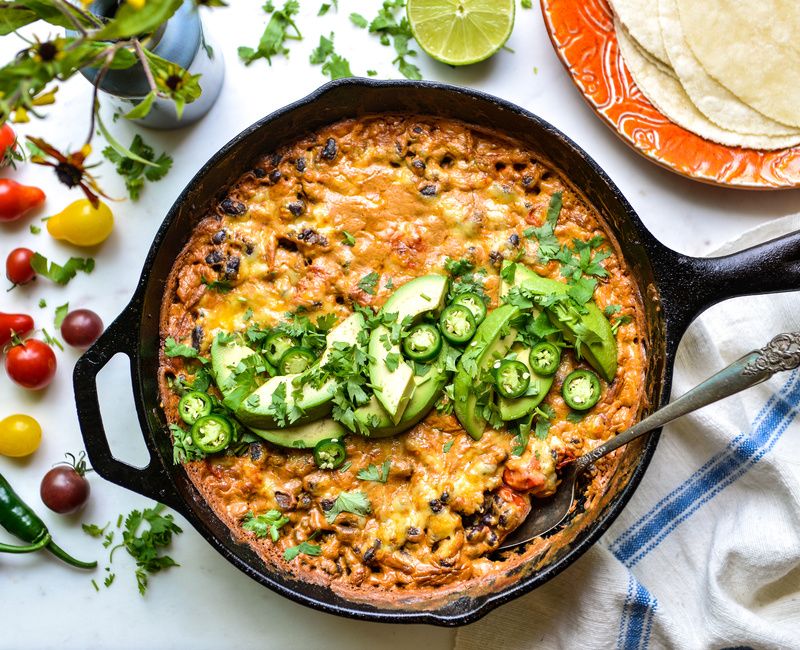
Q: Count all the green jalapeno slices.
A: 11